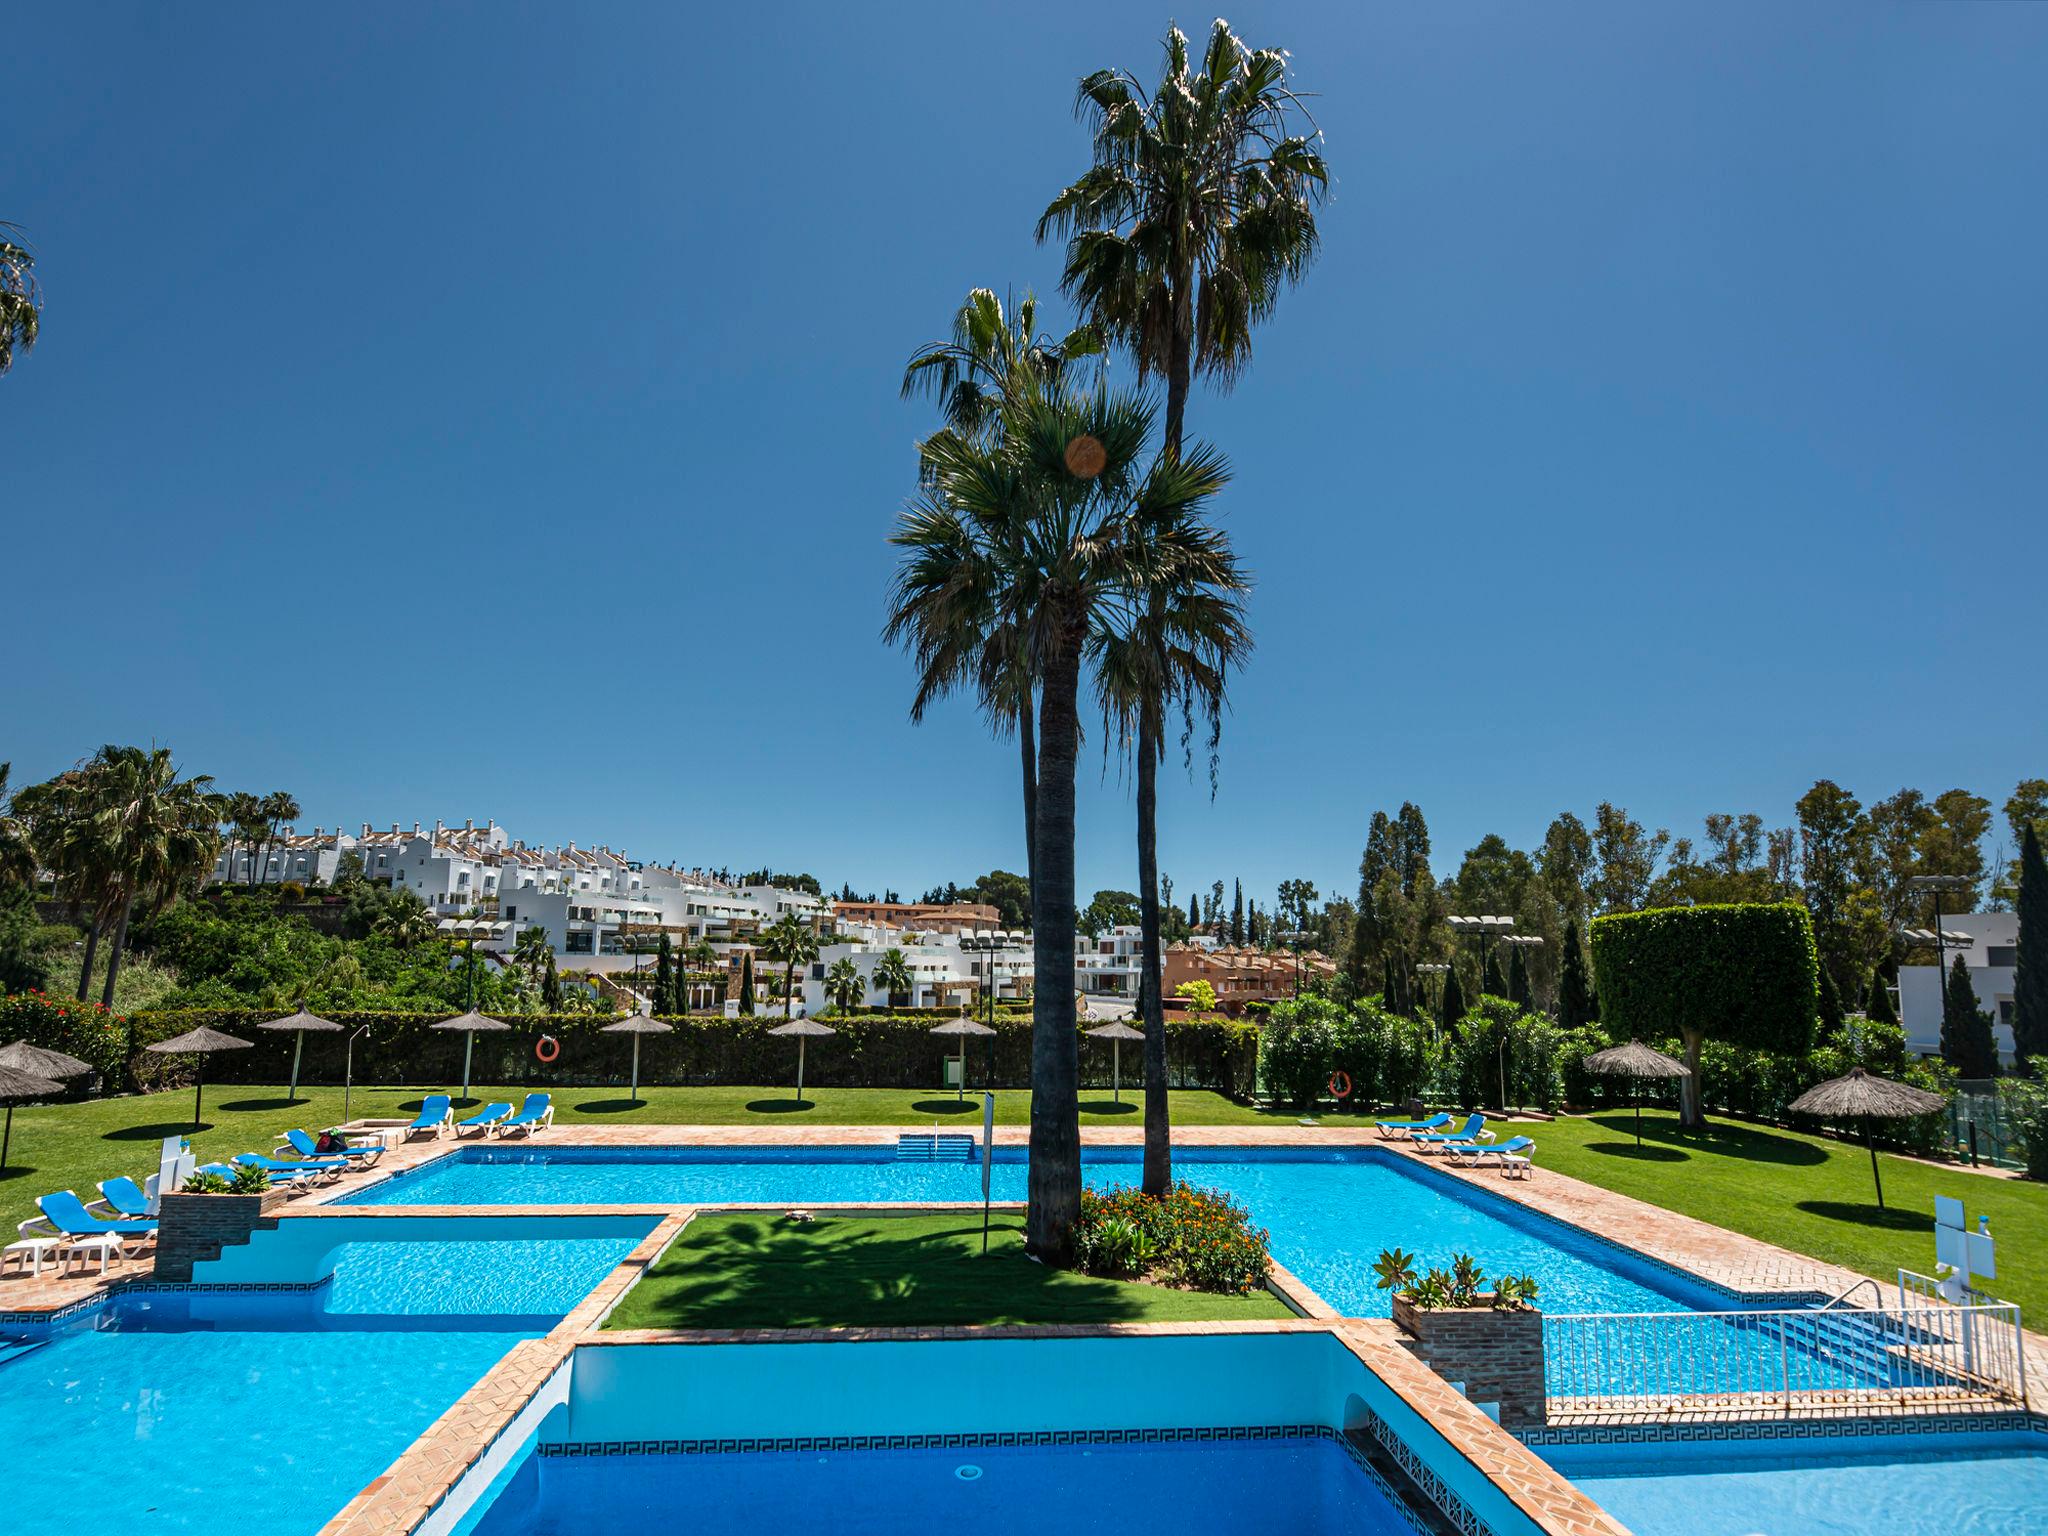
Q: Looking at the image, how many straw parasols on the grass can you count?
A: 11